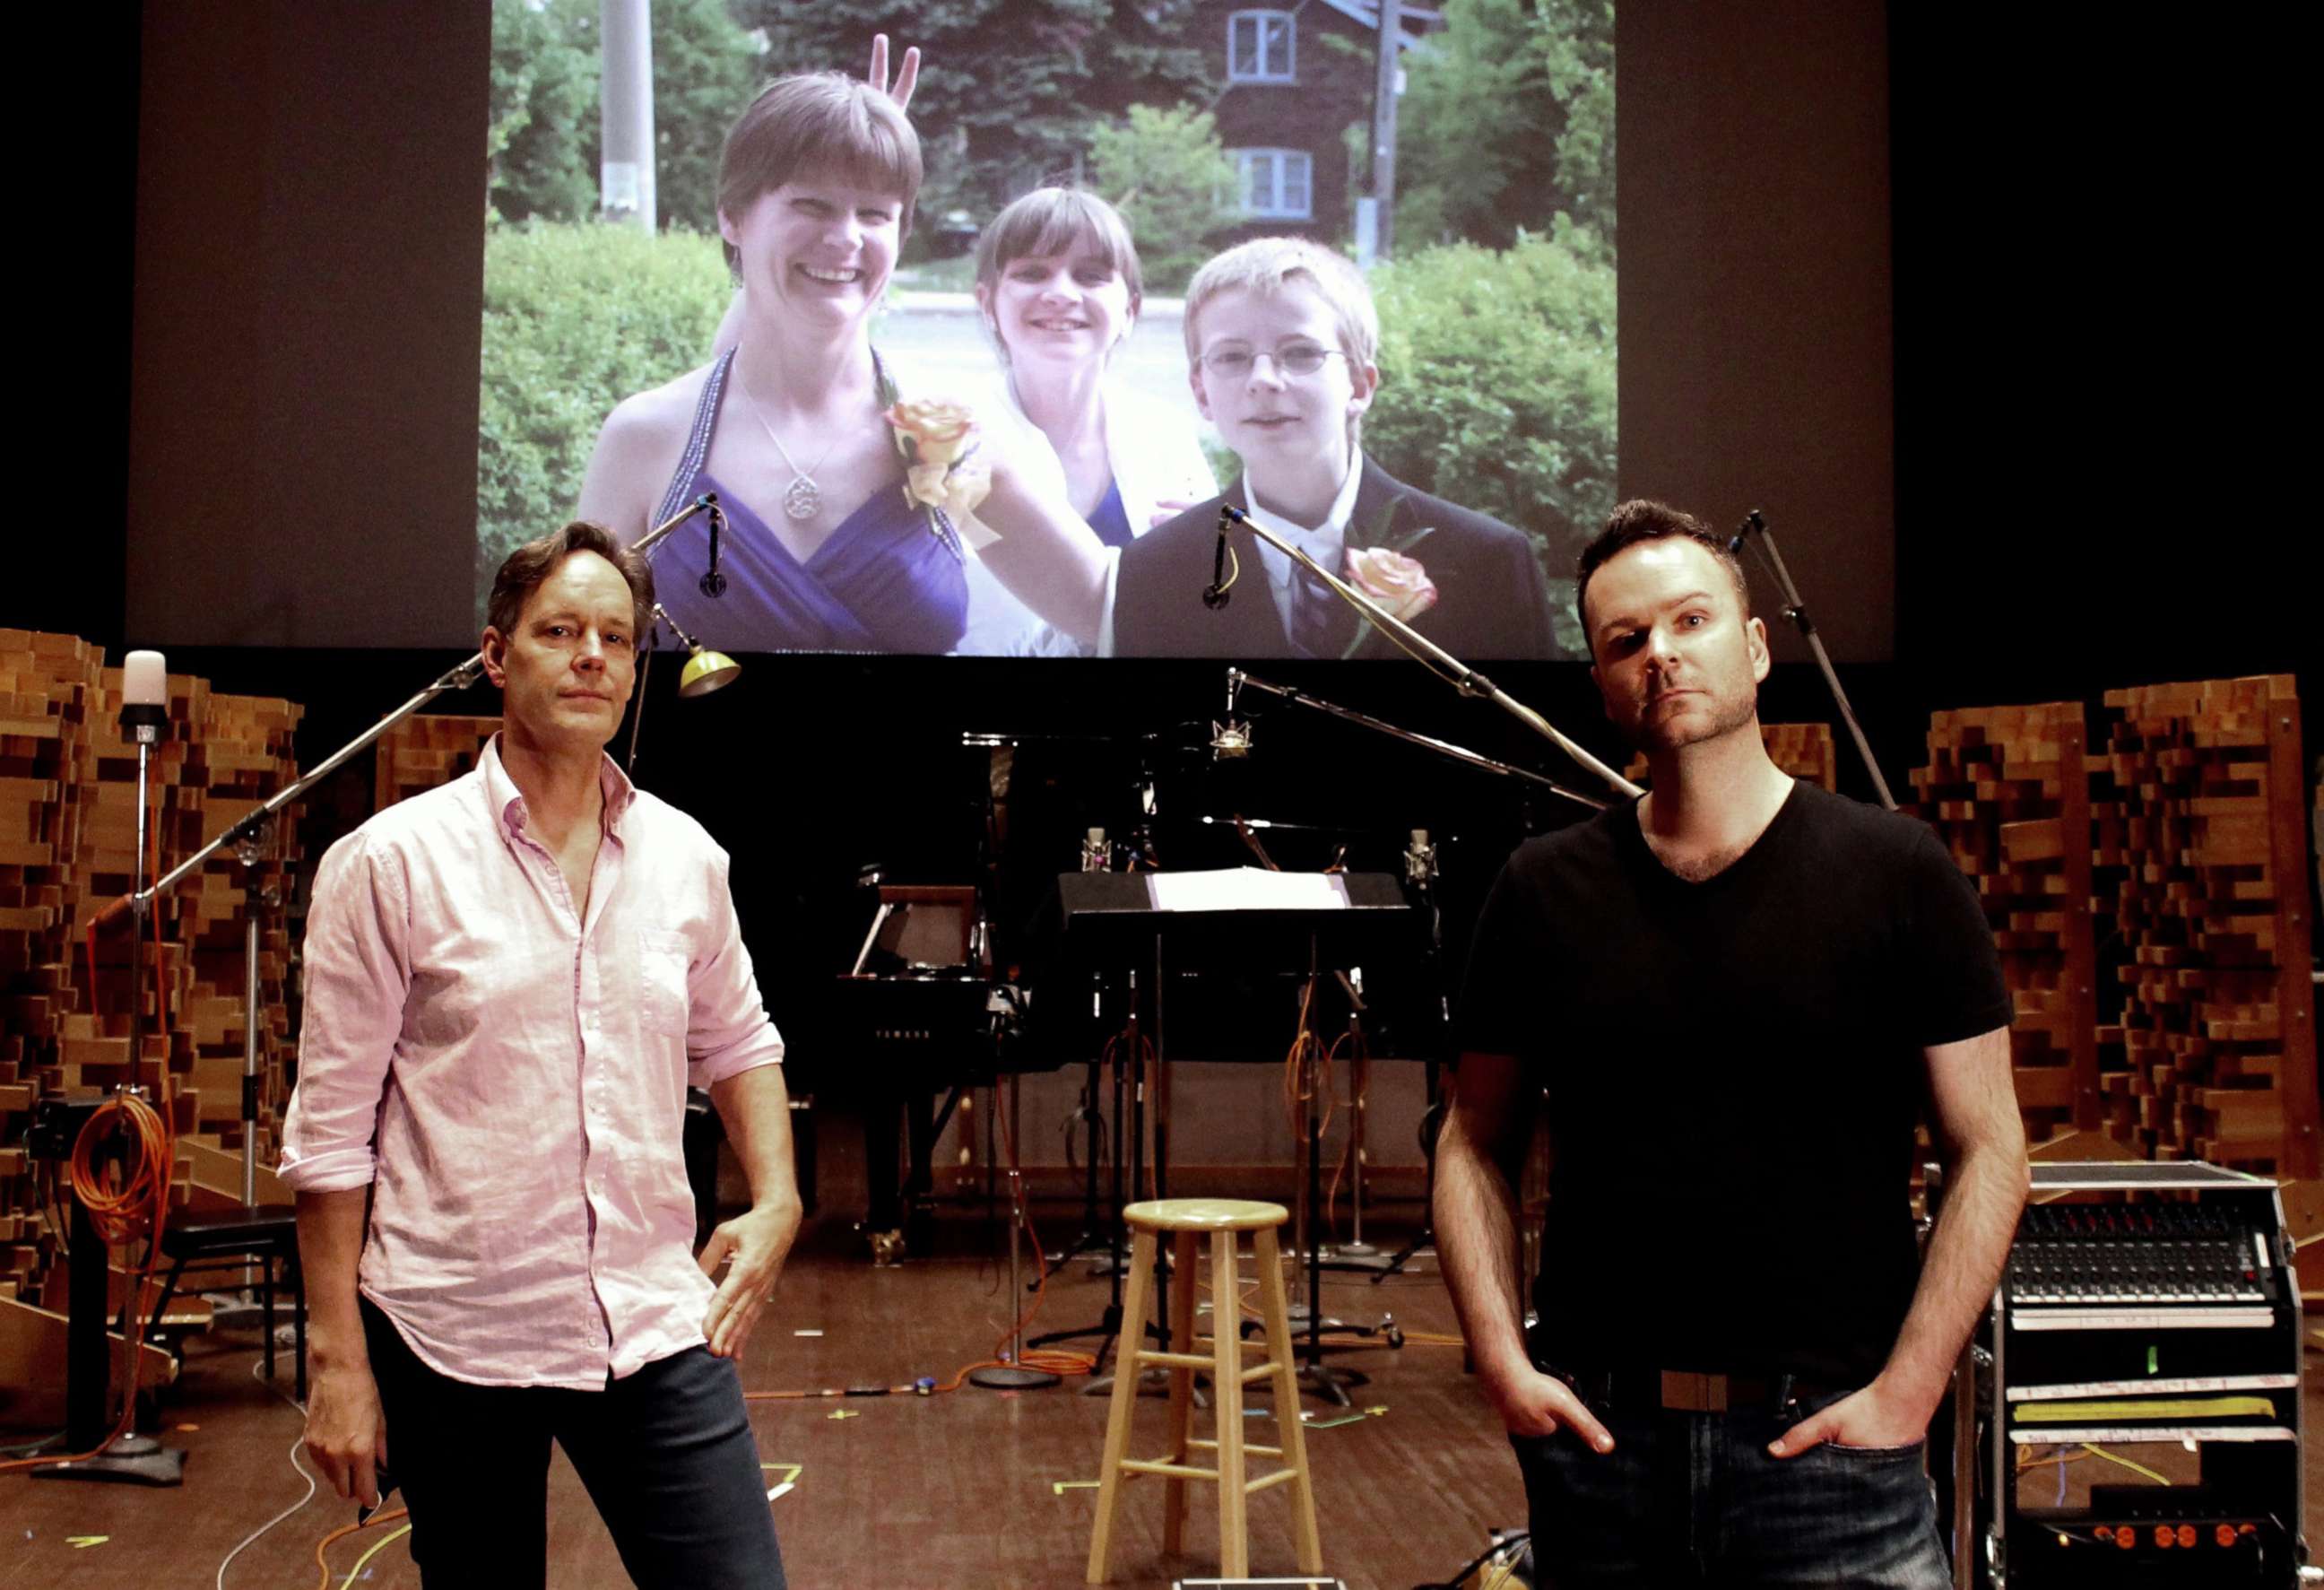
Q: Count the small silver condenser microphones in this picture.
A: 3